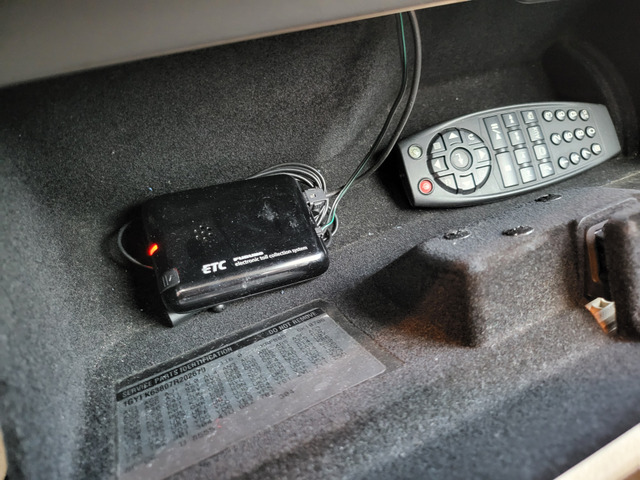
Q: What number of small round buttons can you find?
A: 14